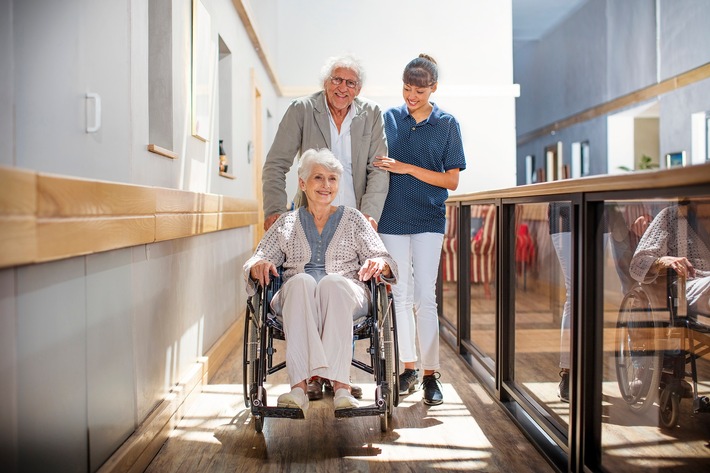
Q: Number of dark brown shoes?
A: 2